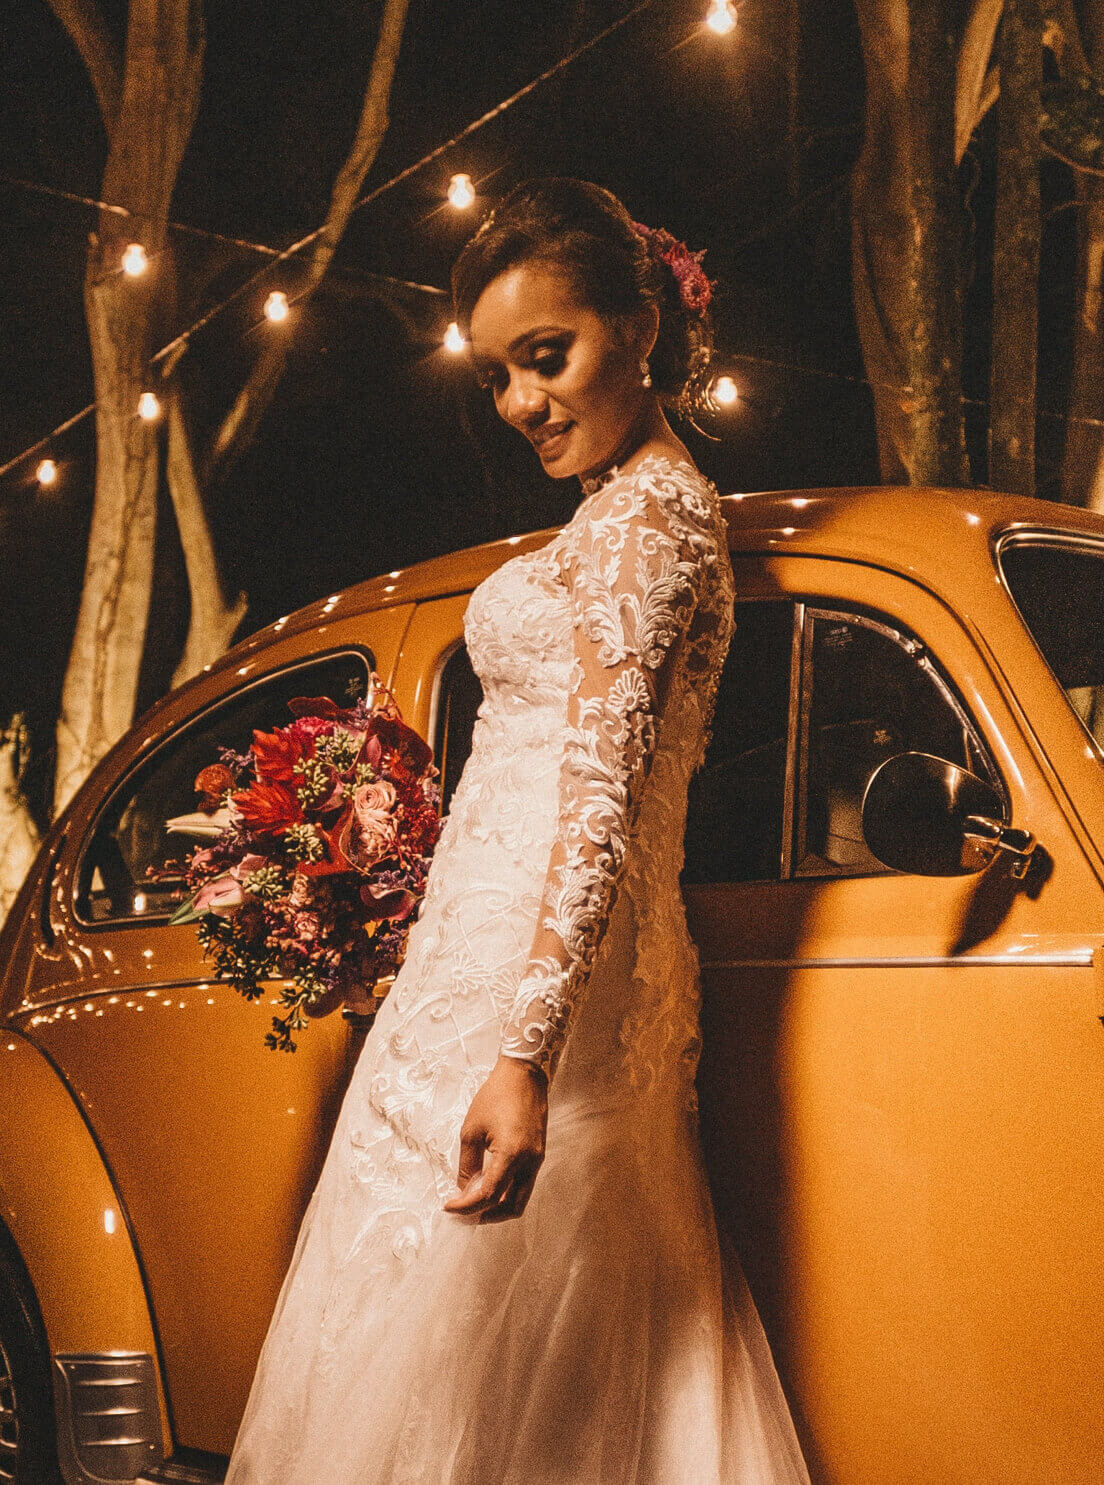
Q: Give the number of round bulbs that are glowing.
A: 8